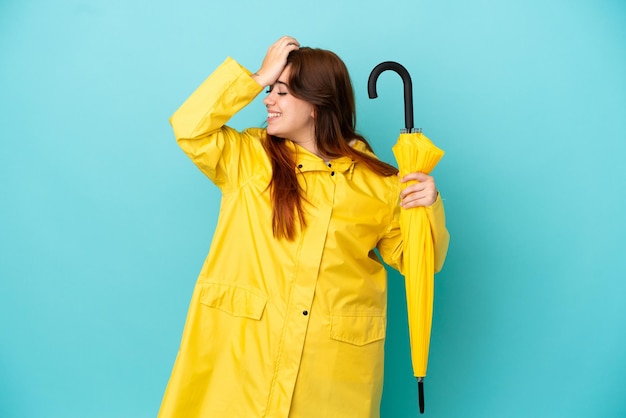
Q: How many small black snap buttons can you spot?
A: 4